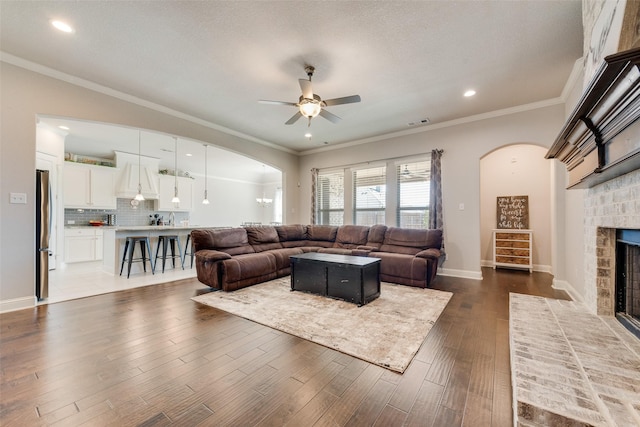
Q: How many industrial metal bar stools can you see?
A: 3